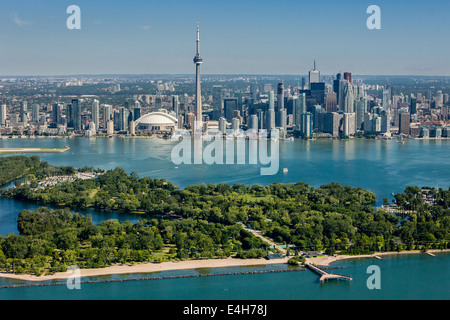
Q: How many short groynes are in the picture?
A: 2